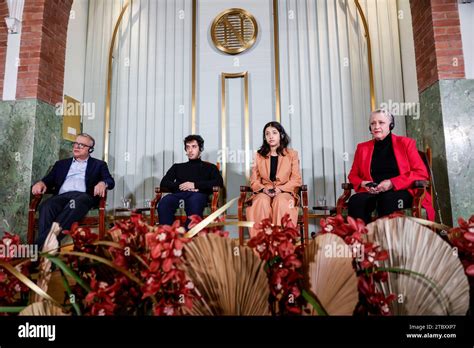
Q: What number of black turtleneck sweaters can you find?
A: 2